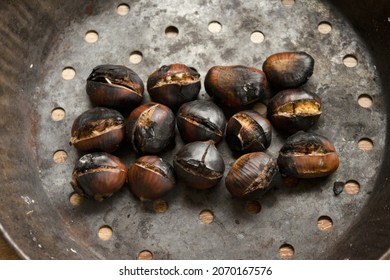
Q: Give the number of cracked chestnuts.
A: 12